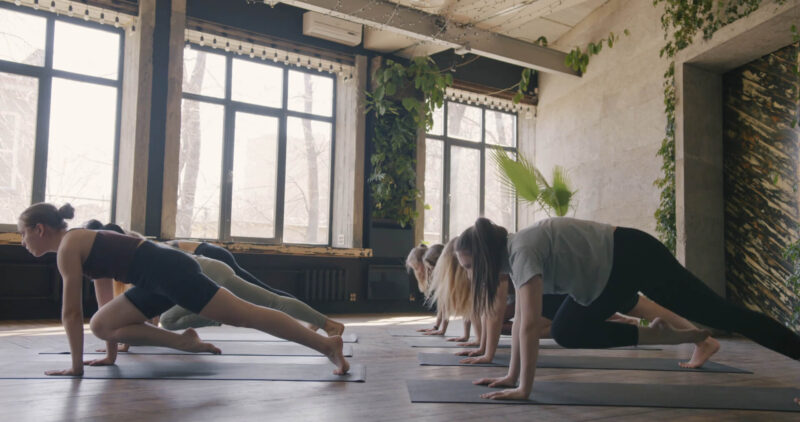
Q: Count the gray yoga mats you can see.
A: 7